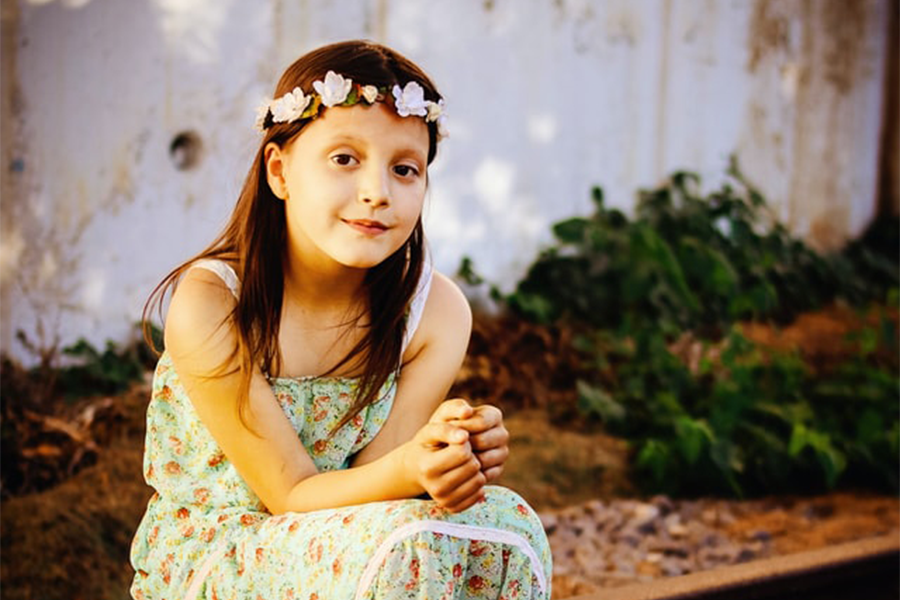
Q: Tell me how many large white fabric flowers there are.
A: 3